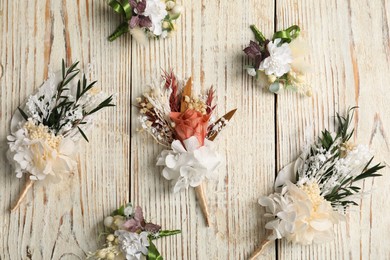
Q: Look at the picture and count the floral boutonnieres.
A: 6